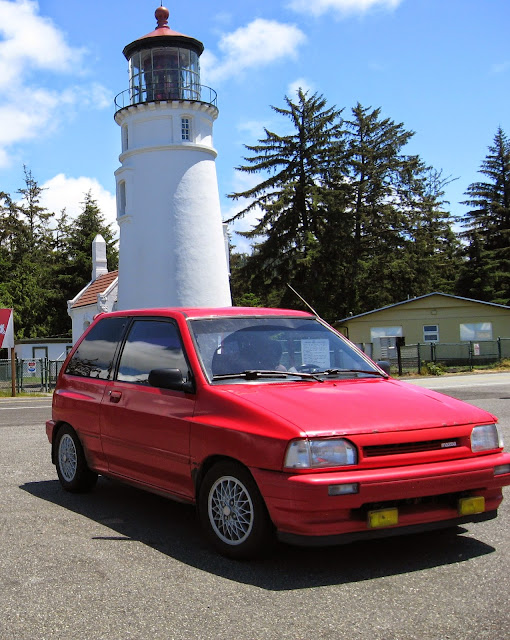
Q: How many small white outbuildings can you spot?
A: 2